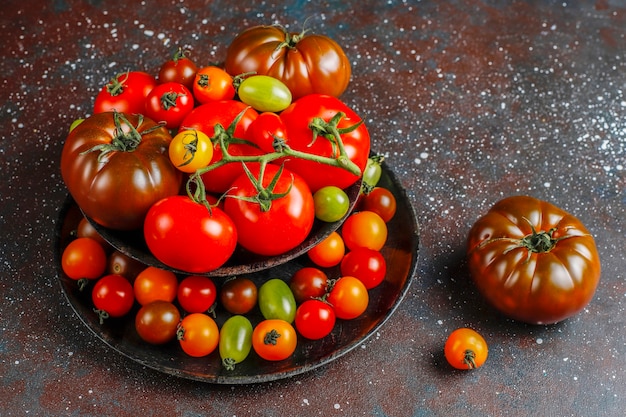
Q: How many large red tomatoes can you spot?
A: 4